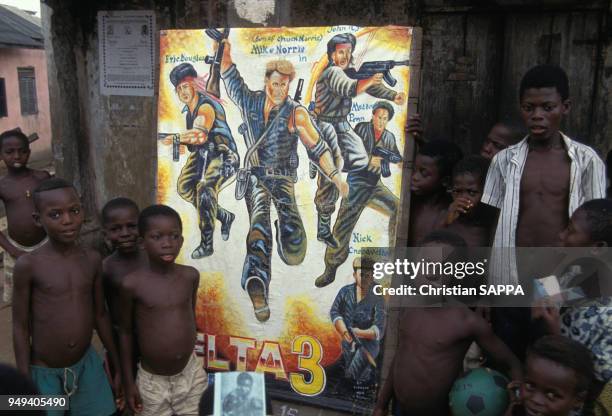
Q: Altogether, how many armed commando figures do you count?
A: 5